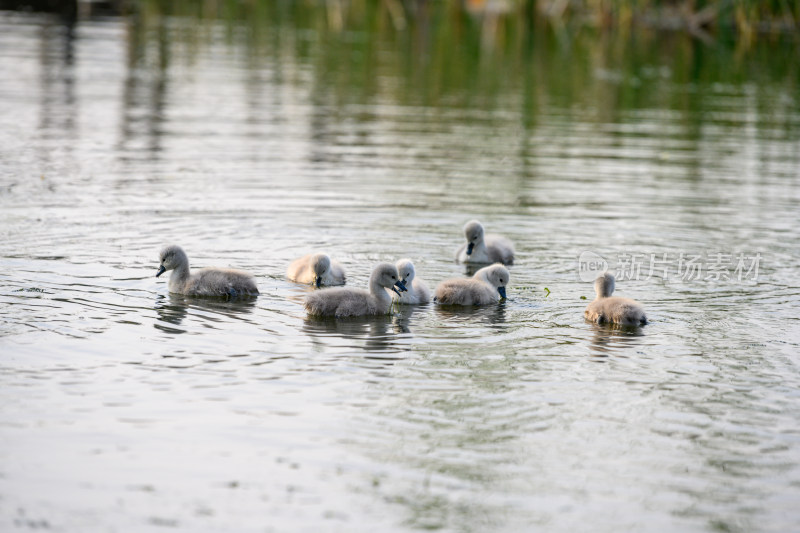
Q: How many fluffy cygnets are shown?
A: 7